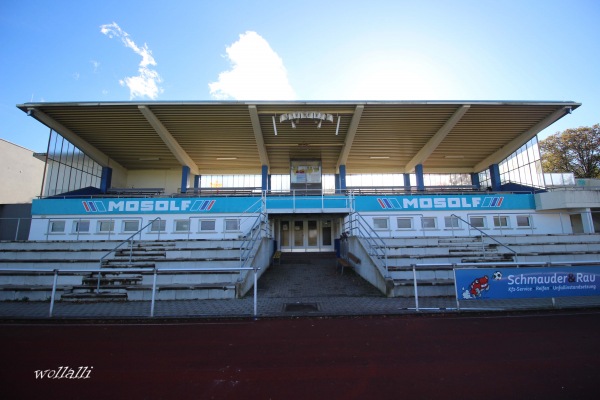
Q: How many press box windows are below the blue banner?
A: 15